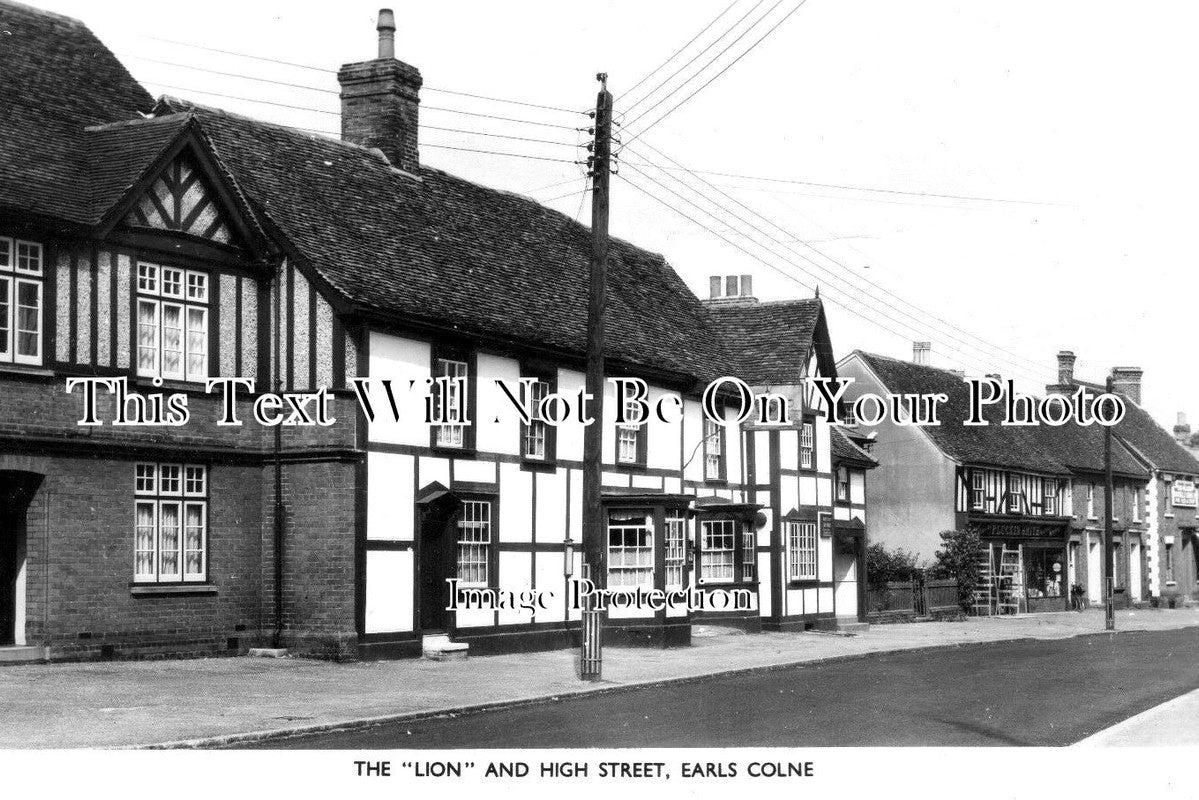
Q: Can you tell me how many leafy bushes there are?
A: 2